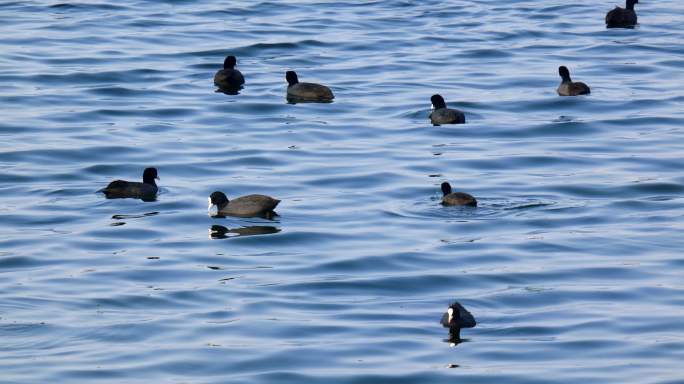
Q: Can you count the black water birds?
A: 9